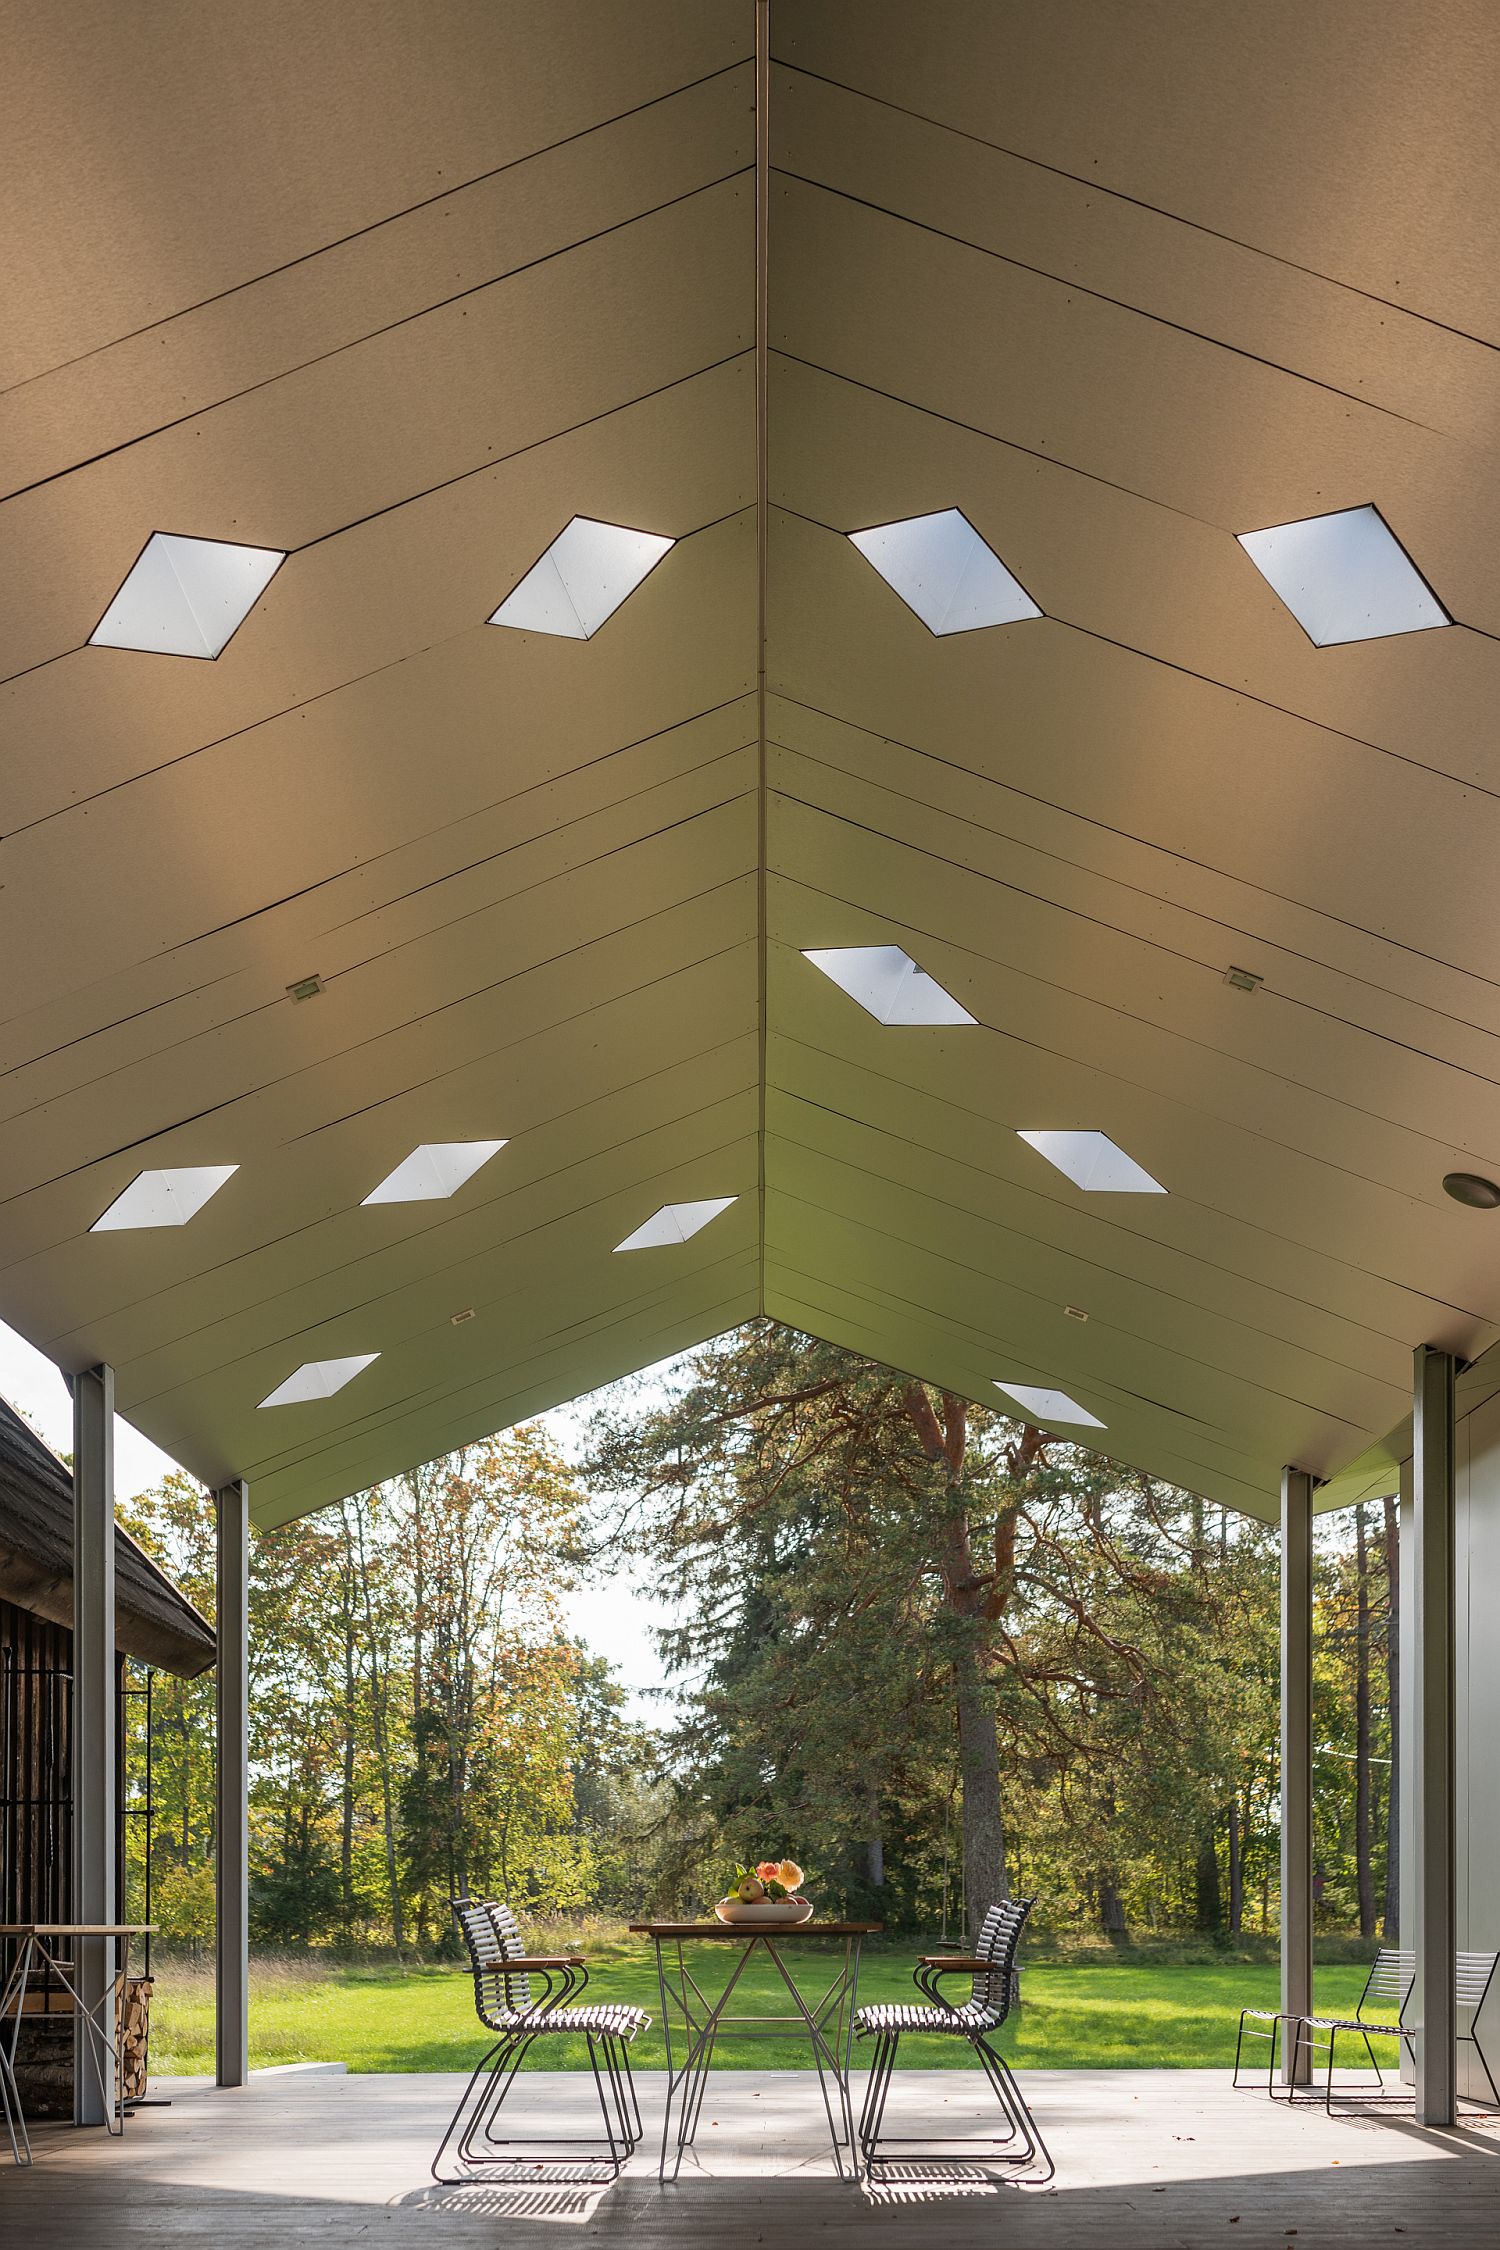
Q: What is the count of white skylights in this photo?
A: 11